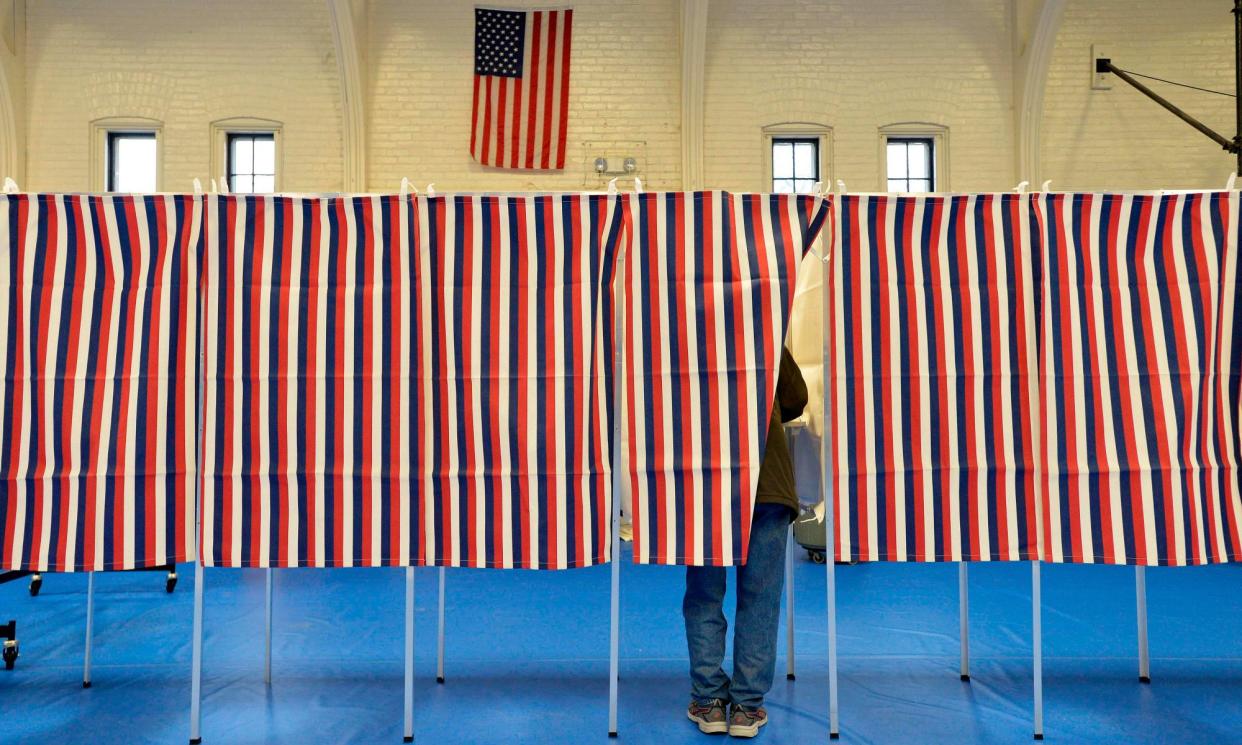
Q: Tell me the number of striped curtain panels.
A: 6